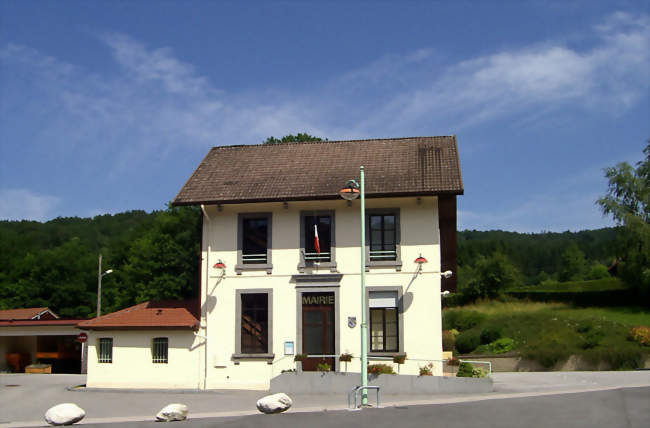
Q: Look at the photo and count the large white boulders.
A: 3